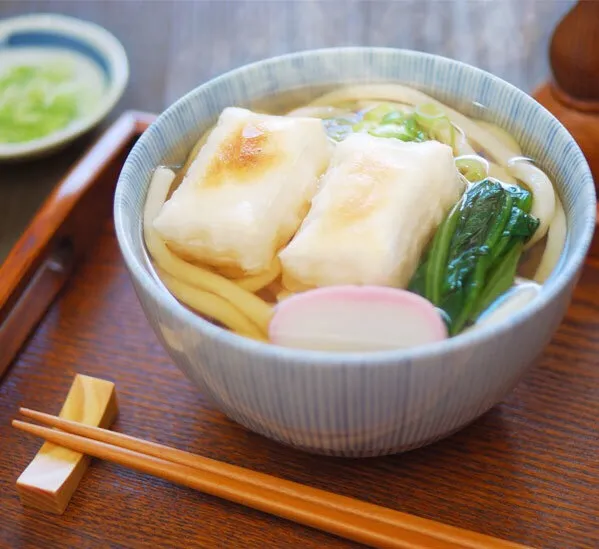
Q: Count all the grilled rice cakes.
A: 2